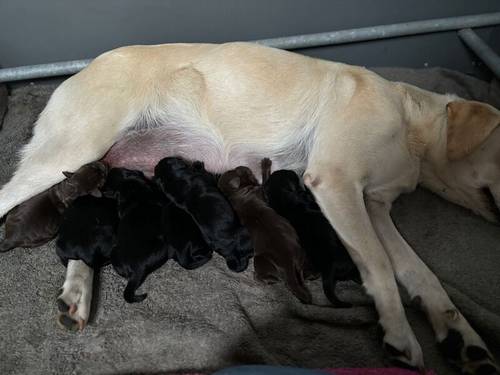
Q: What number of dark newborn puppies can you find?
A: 7